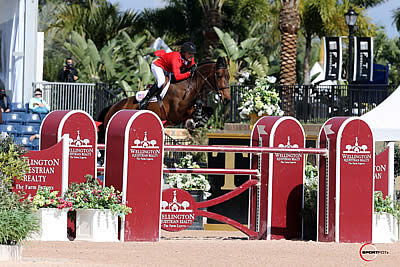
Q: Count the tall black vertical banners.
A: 2